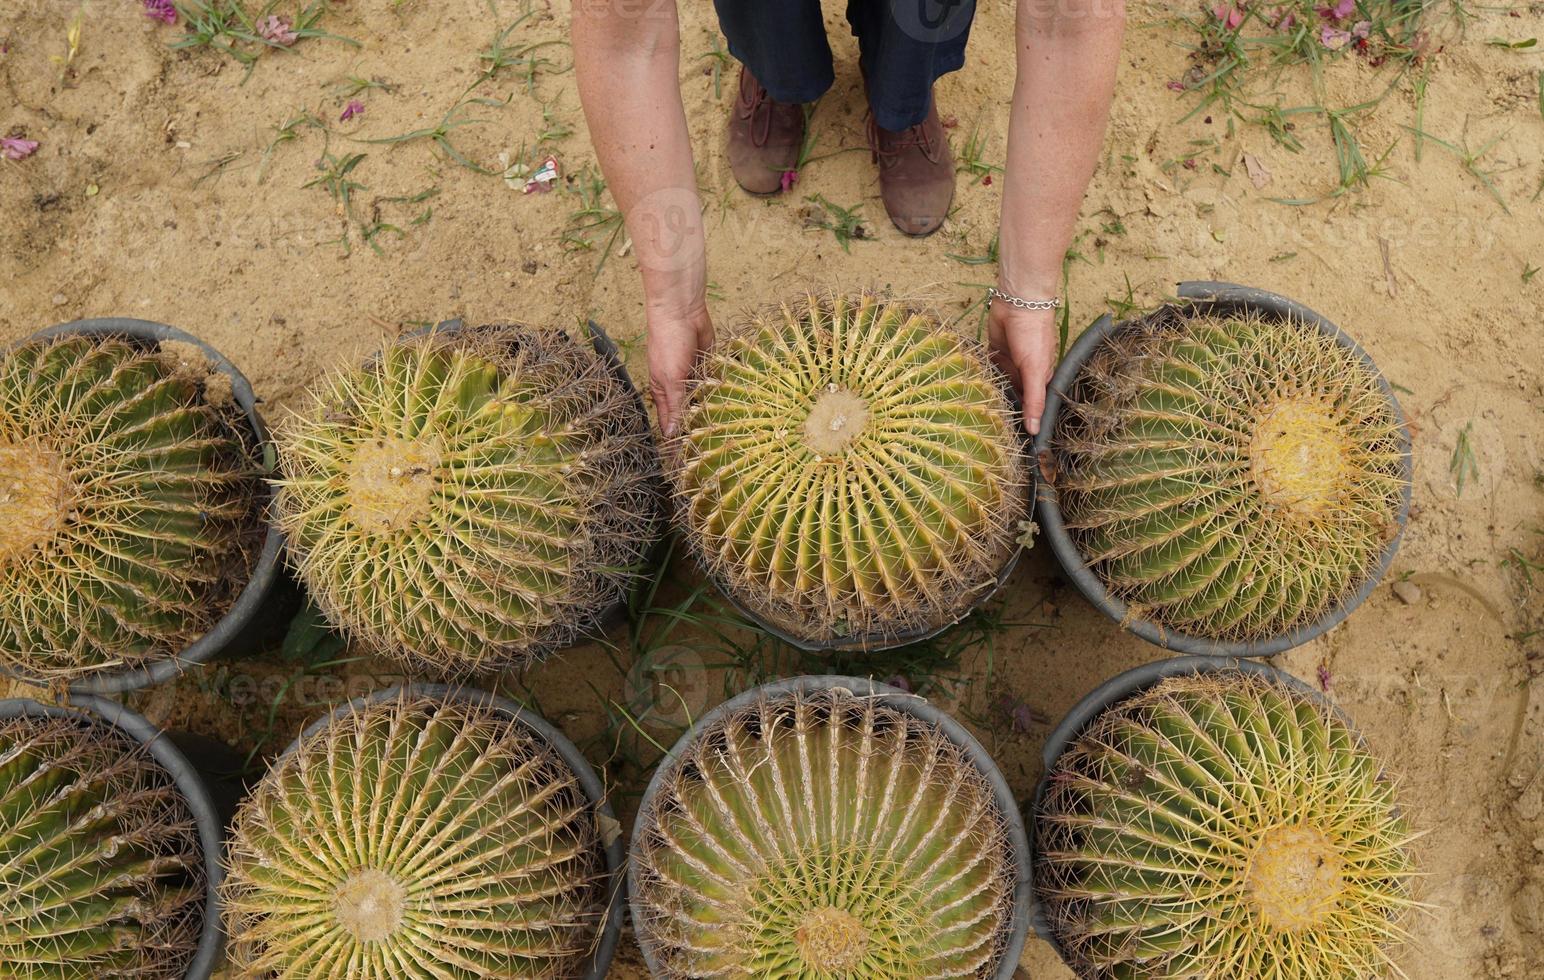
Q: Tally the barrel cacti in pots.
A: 8